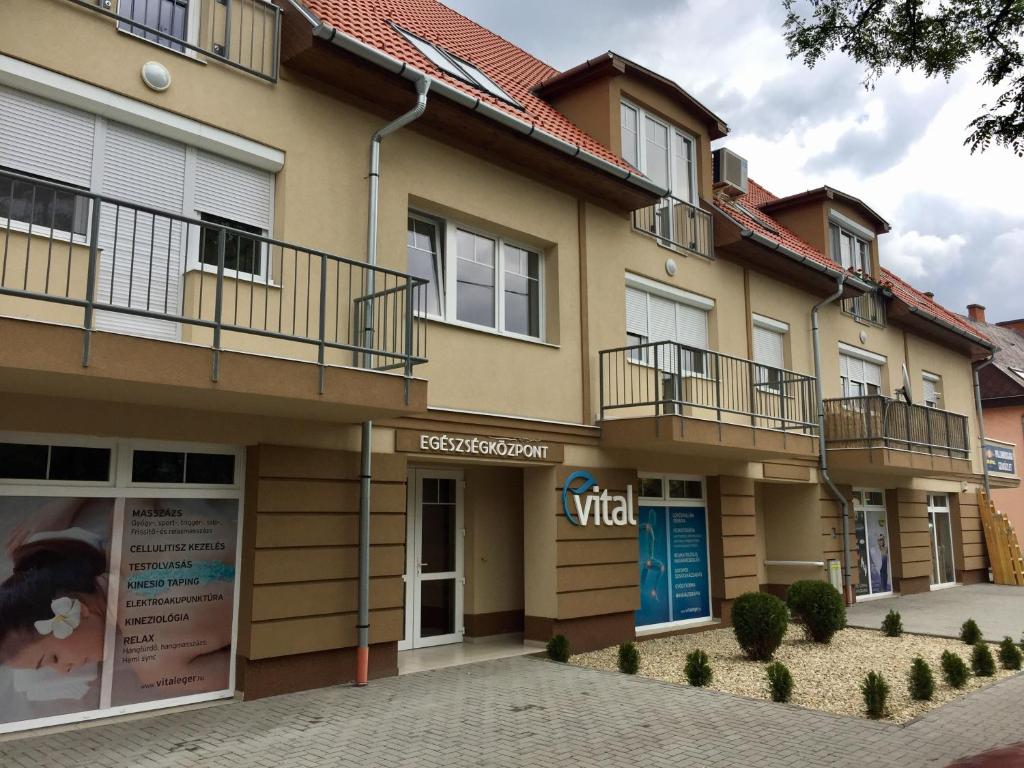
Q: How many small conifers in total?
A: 11